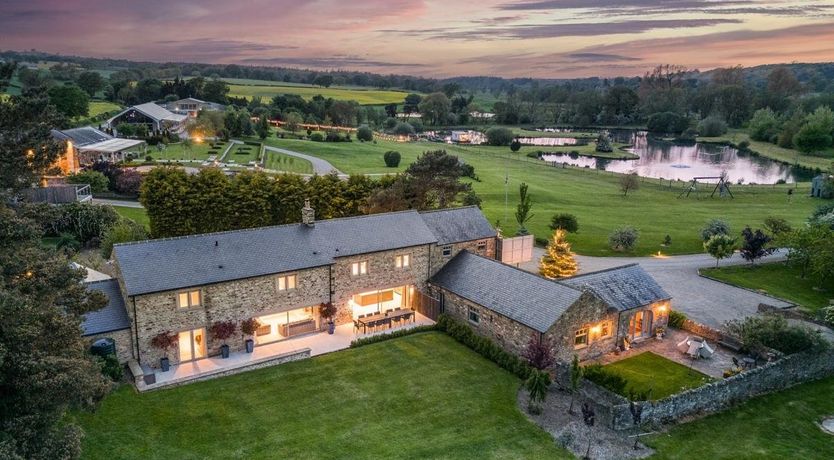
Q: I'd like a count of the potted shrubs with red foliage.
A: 4